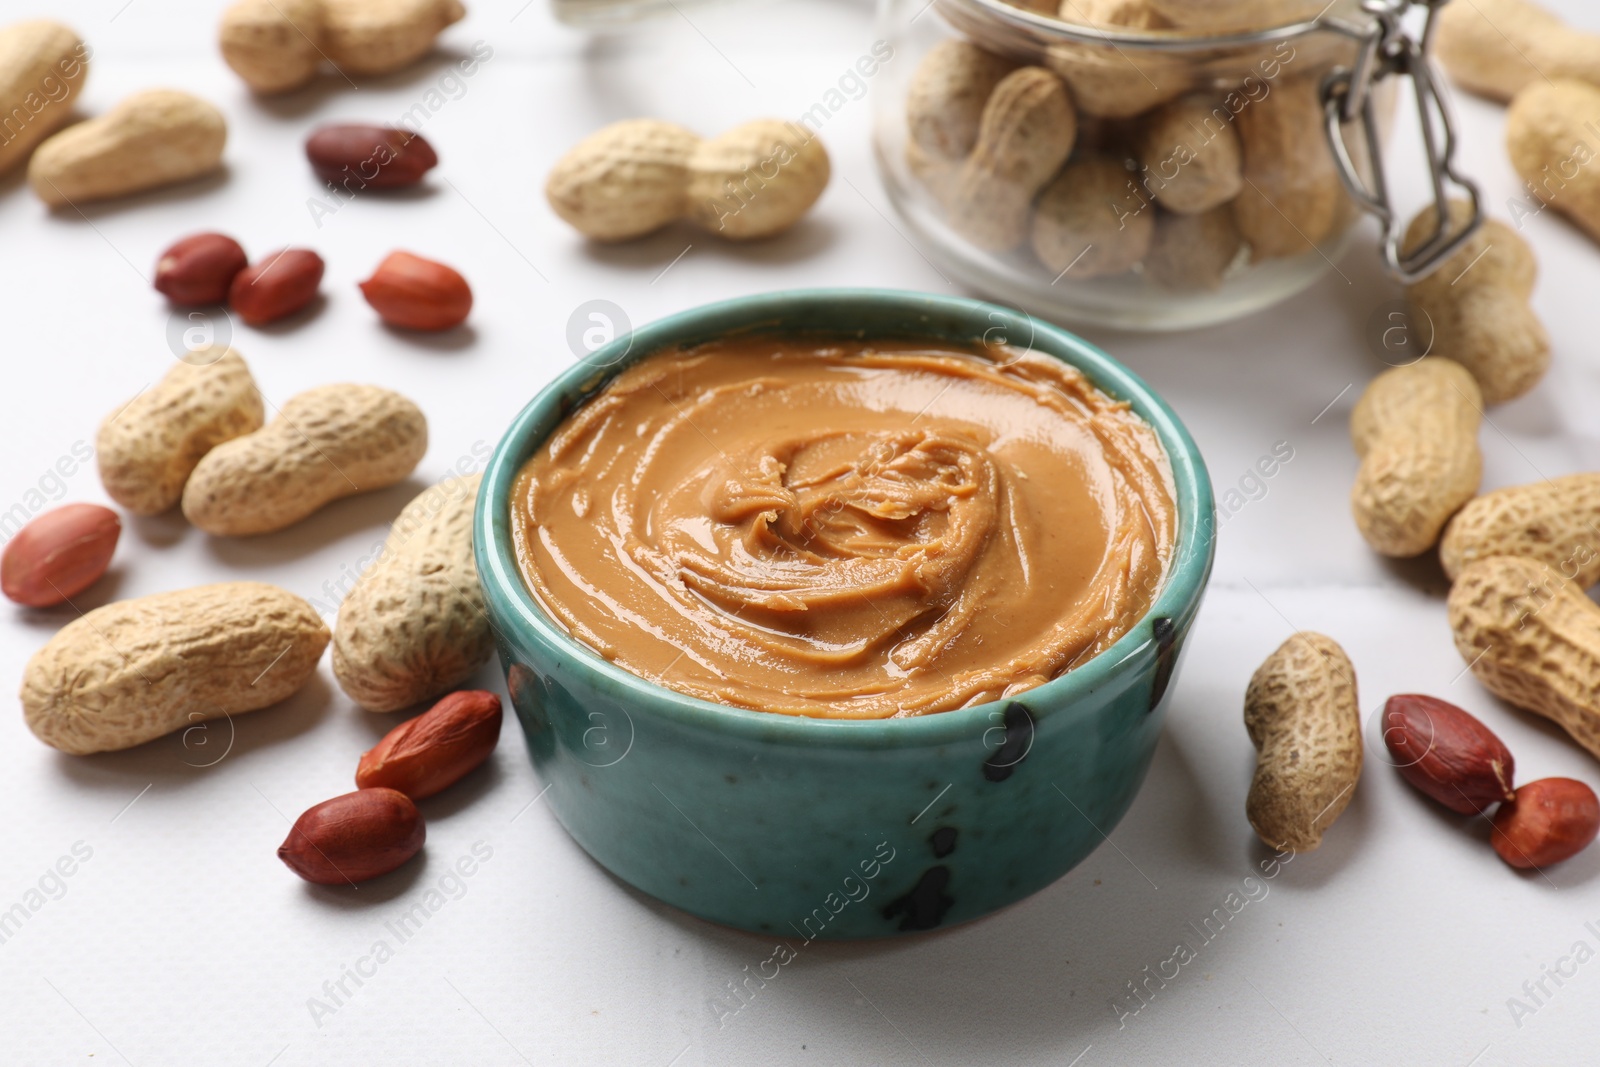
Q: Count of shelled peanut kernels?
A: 9